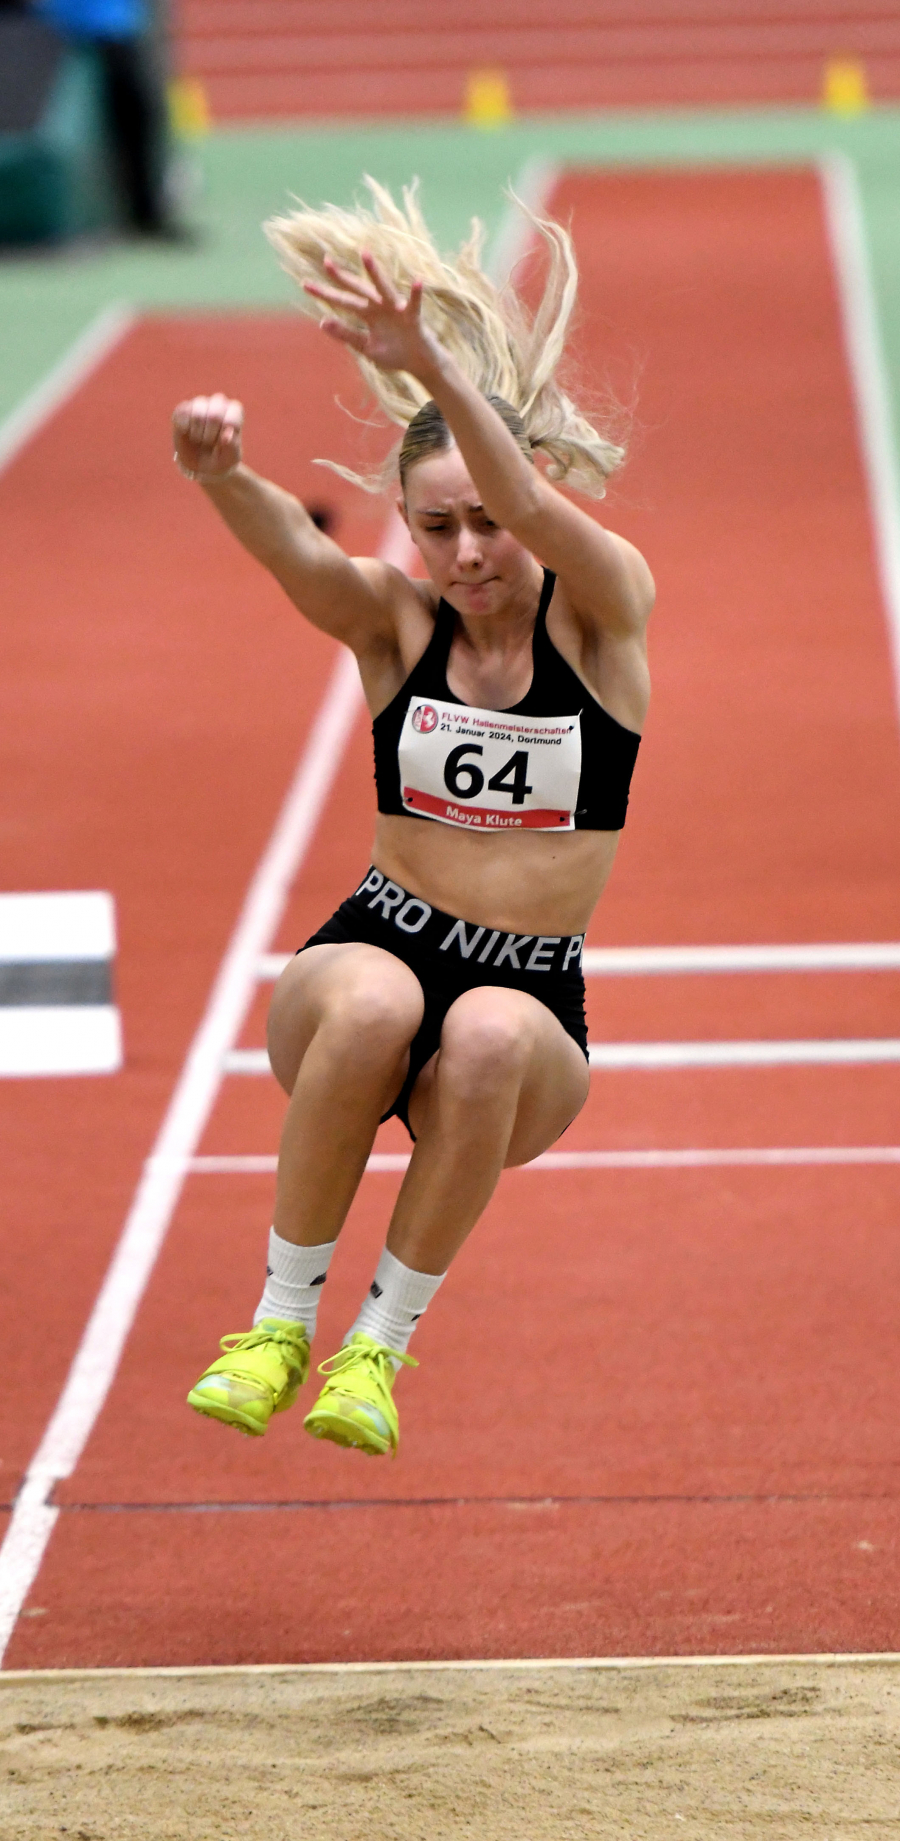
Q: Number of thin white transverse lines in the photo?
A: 3